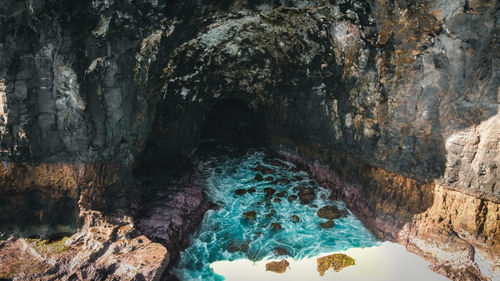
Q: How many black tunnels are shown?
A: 1